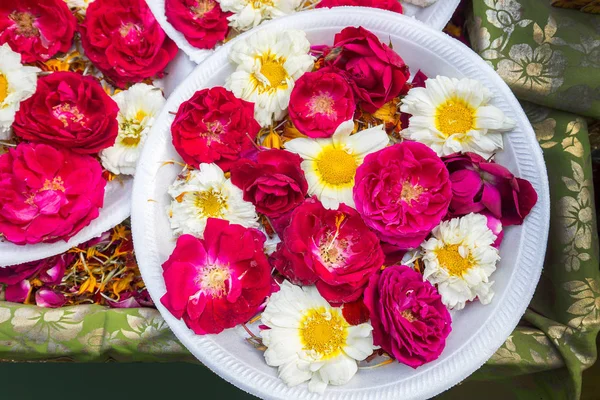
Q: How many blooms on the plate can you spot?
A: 15